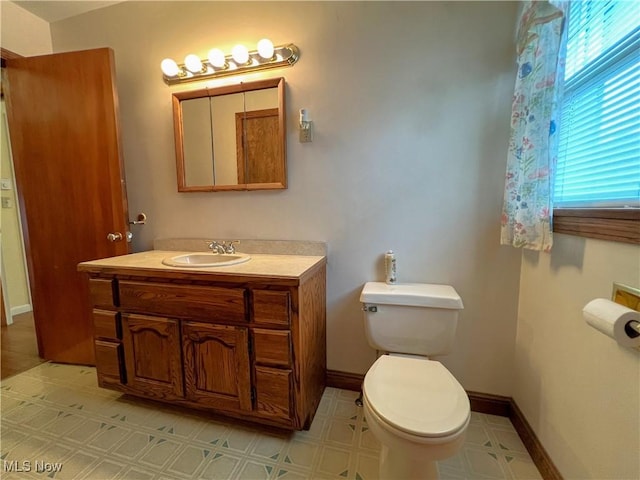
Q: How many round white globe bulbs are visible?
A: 5